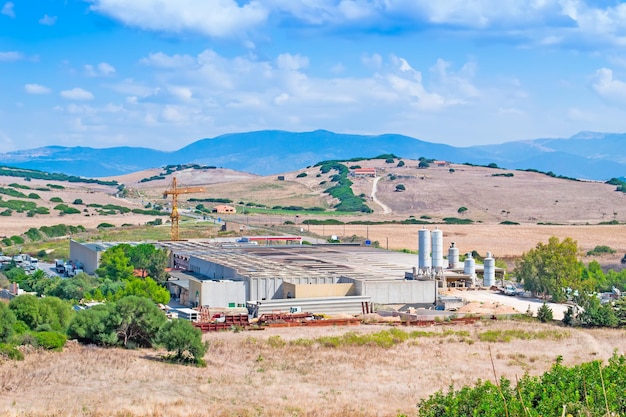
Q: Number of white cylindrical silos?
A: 5